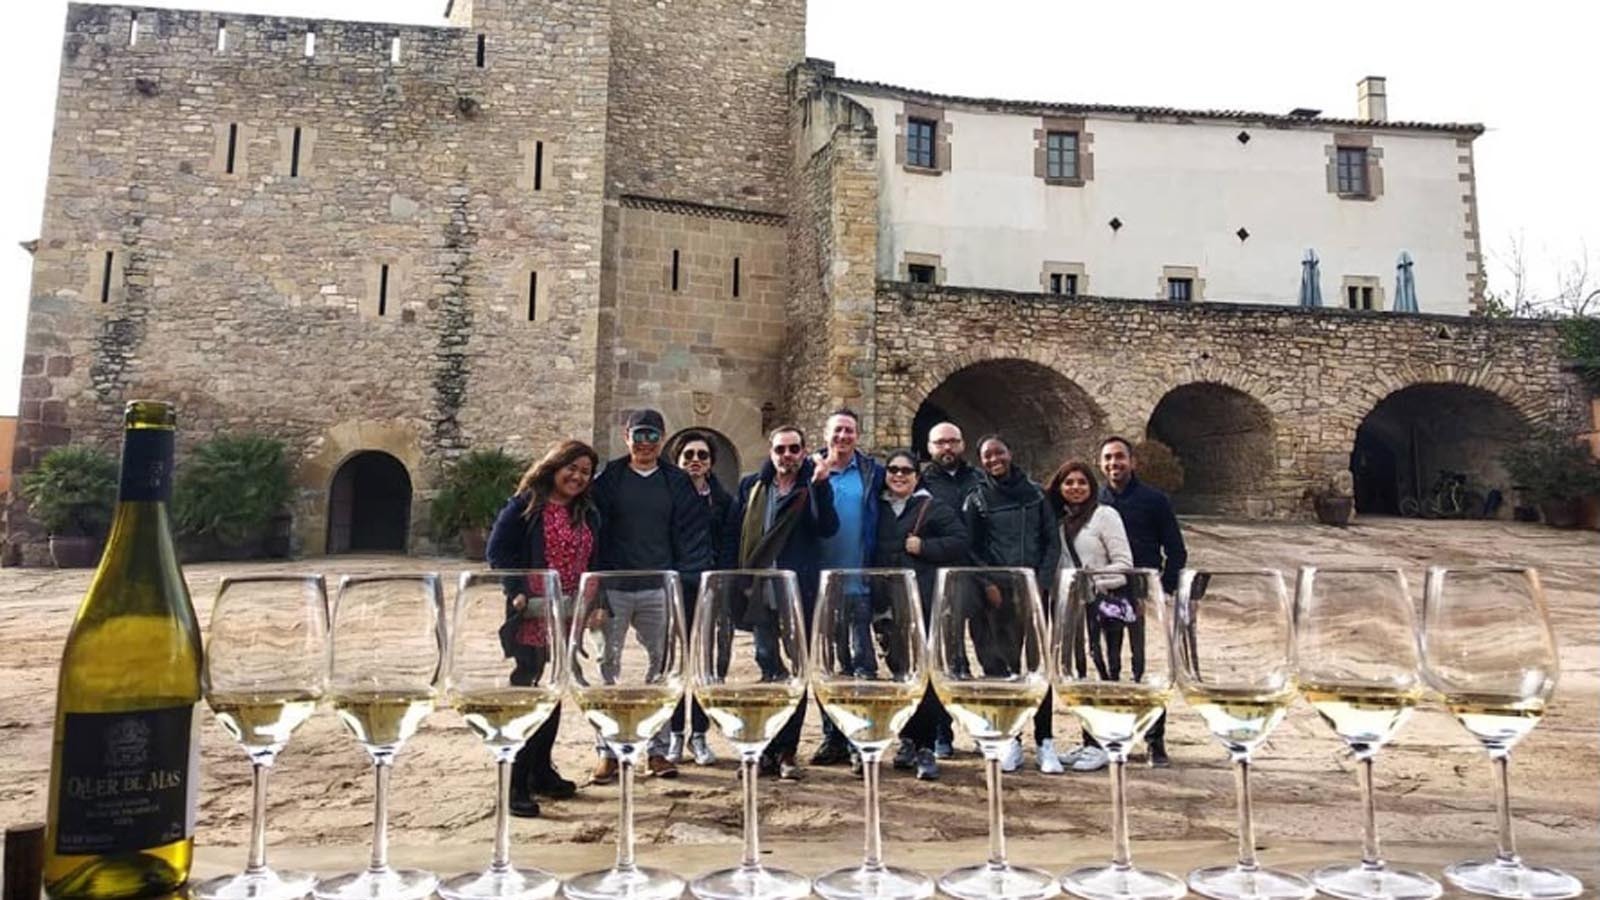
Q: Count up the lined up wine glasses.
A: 11